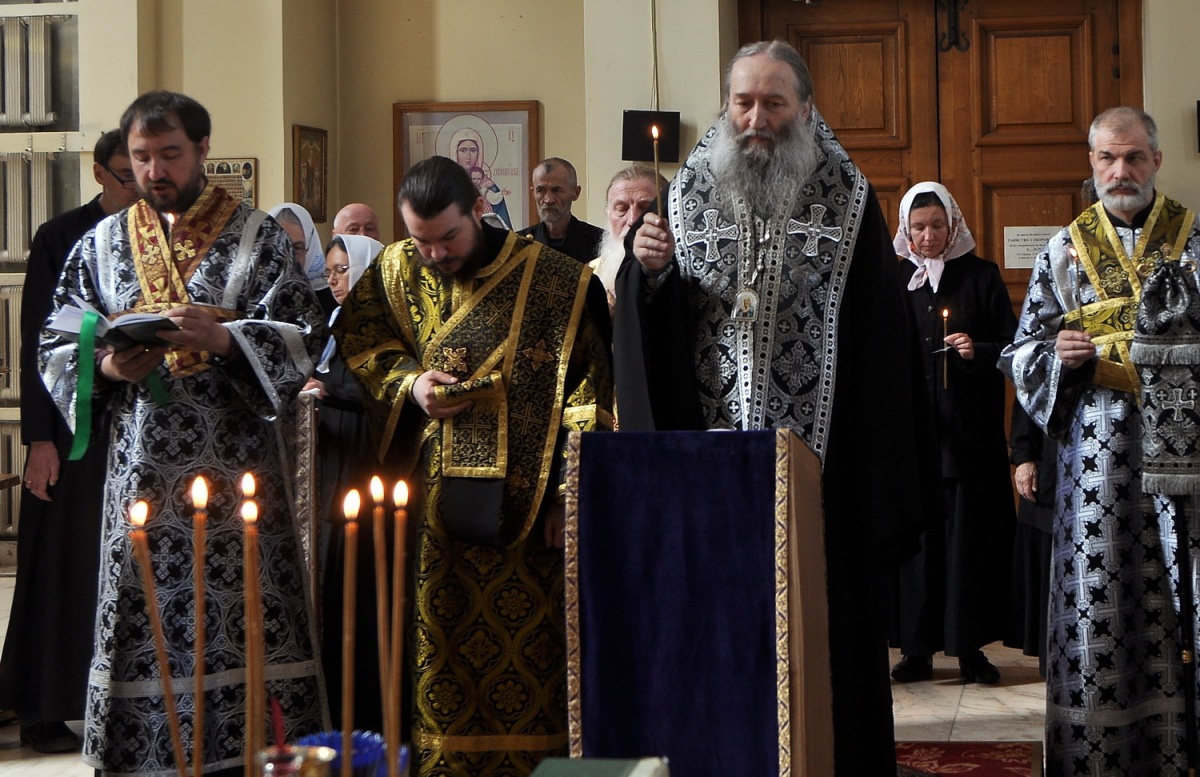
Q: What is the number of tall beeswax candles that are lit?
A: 7